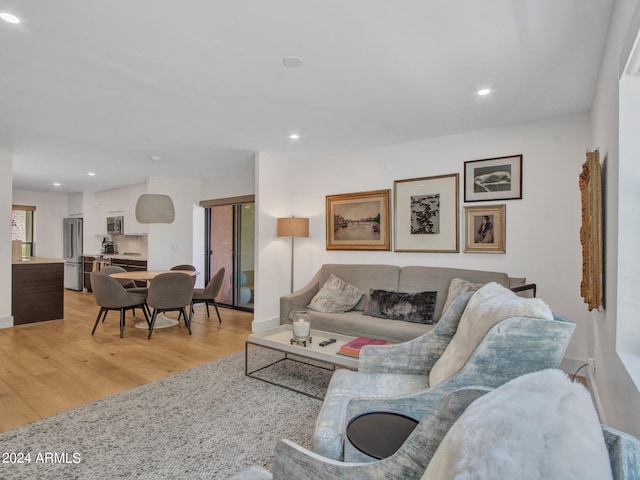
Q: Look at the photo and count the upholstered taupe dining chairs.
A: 5